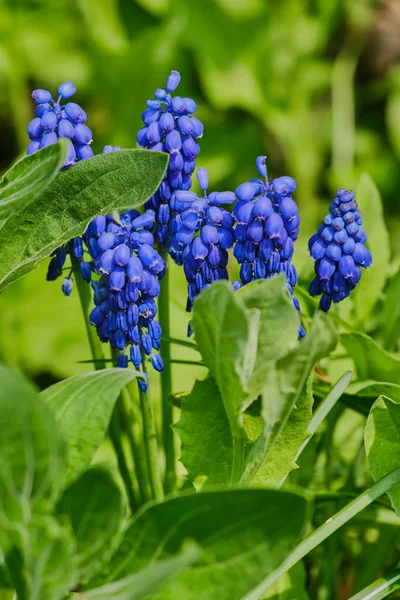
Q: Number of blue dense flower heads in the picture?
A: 6